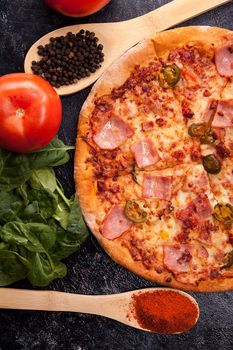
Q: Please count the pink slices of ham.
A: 8